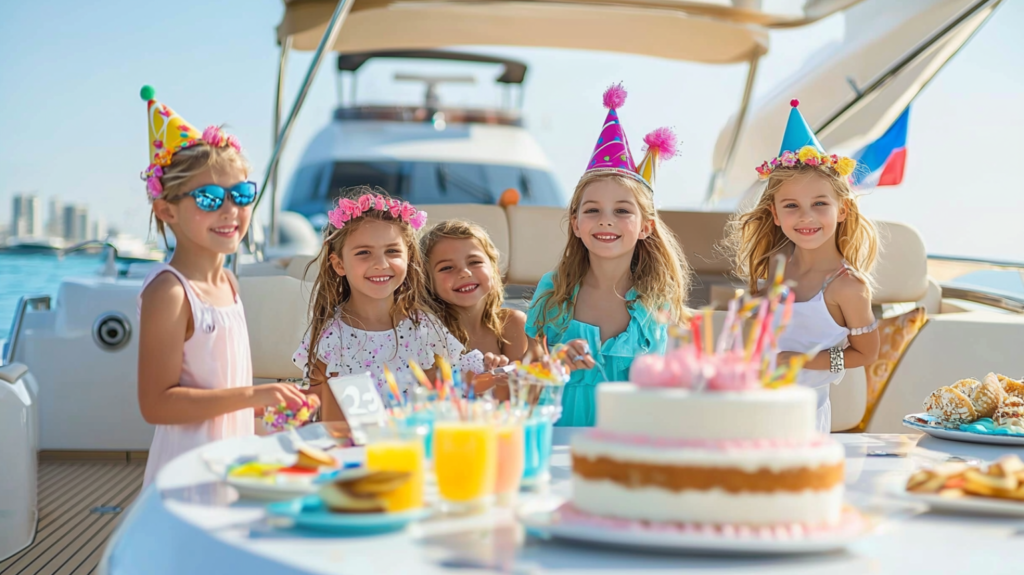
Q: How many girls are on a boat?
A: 5